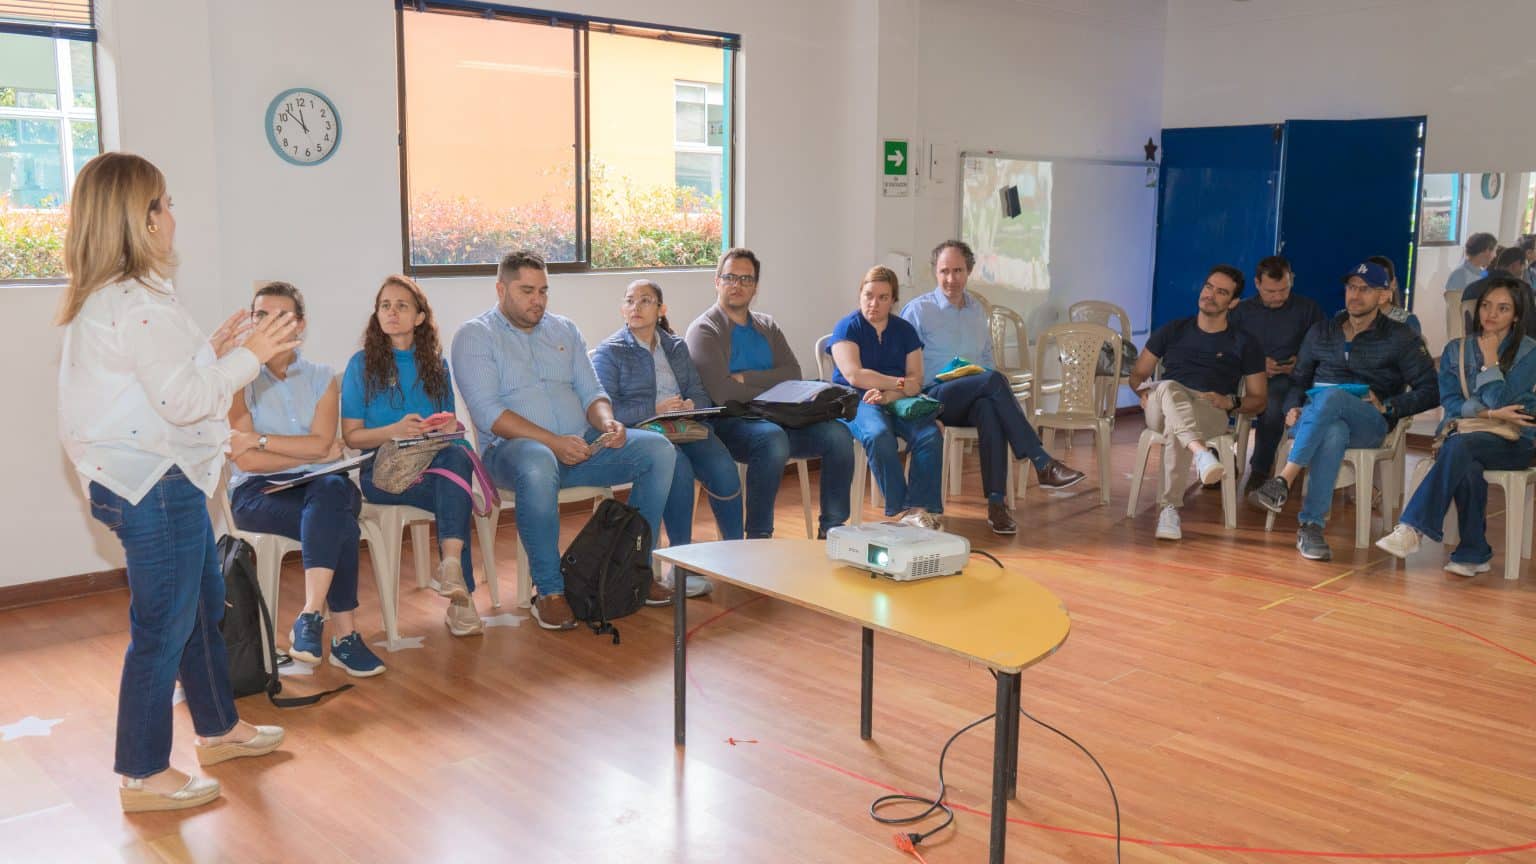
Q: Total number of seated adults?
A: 12